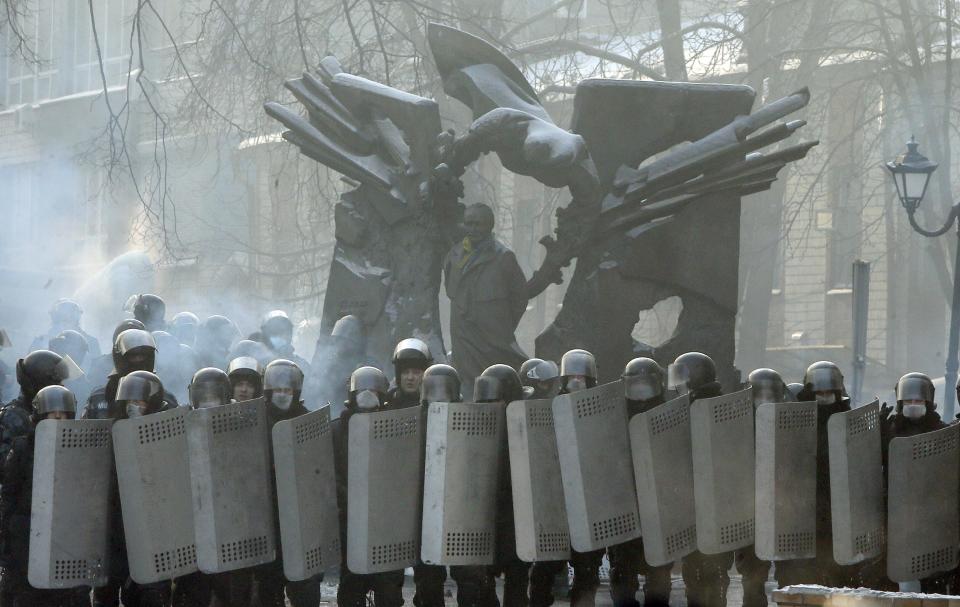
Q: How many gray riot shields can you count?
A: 13